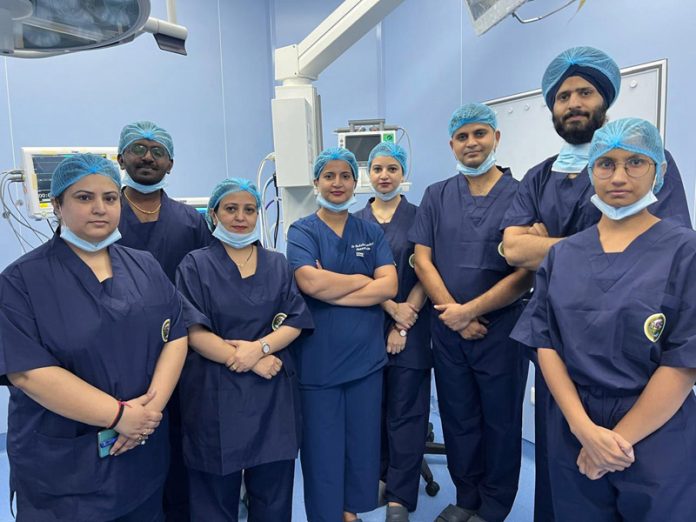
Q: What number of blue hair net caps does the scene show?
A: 8